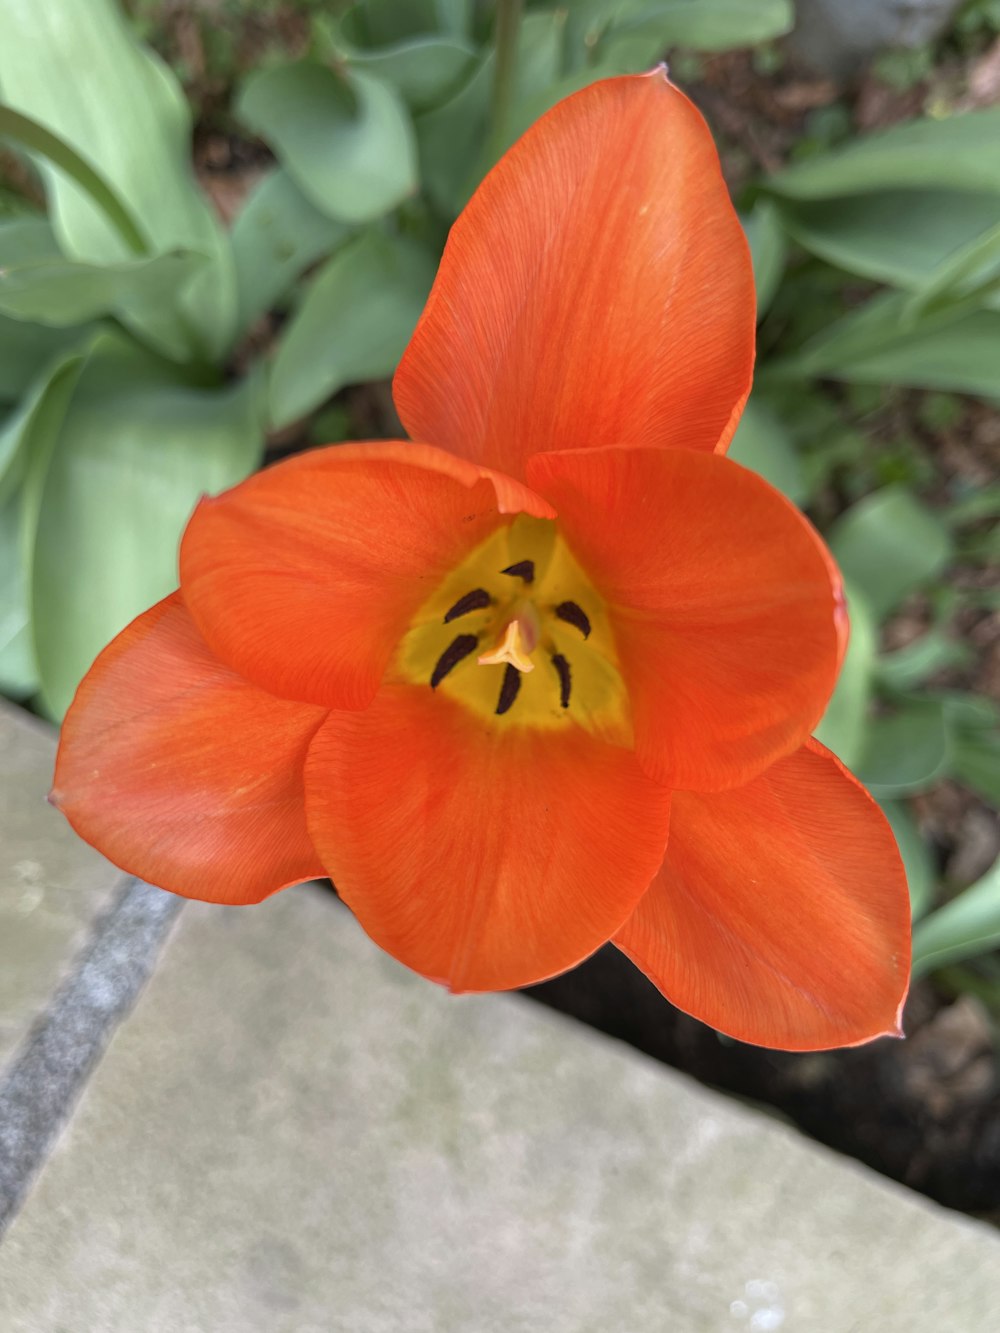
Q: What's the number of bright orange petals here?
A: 6